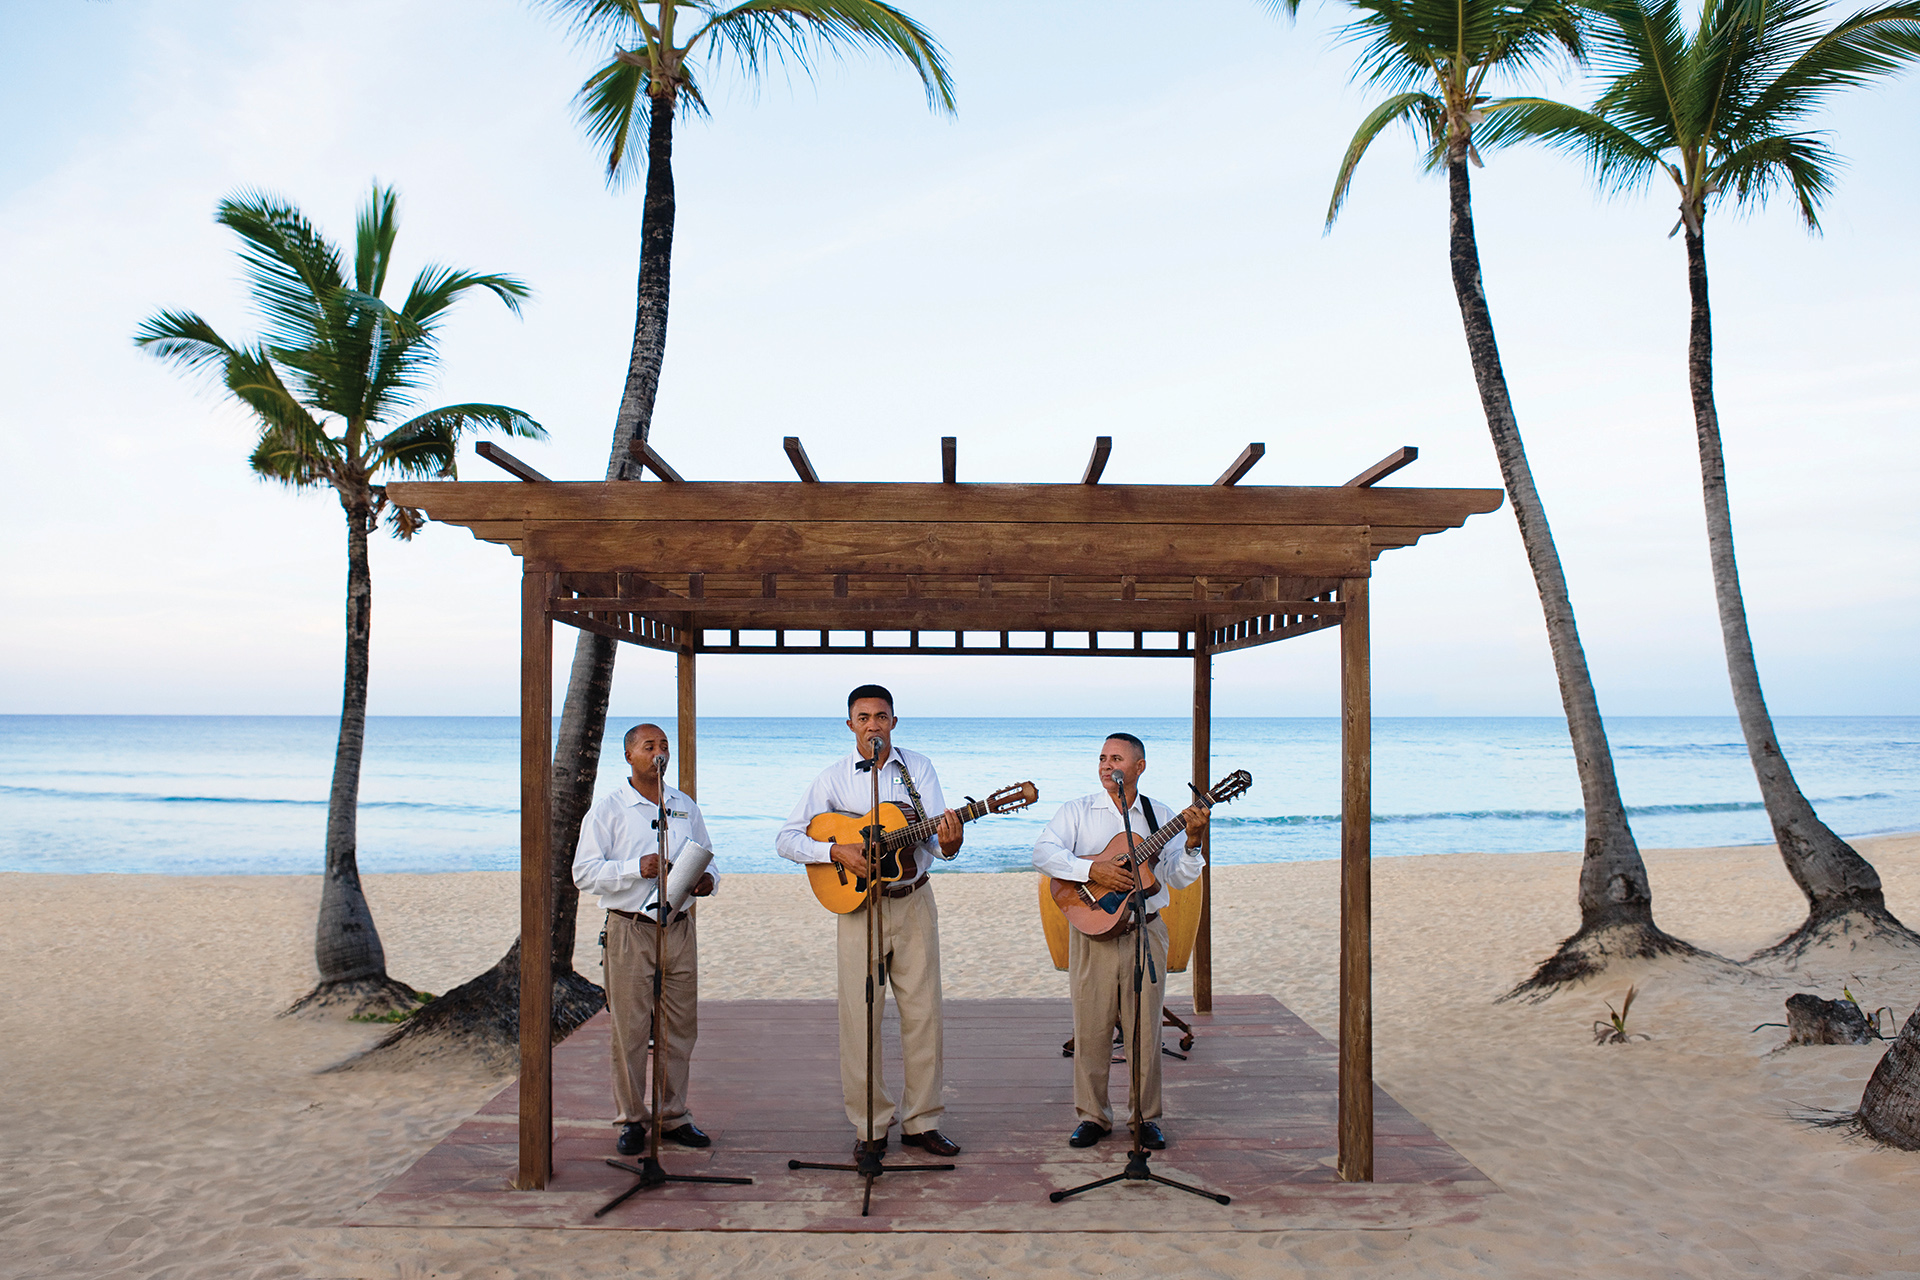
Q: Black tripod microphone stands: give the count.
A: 3